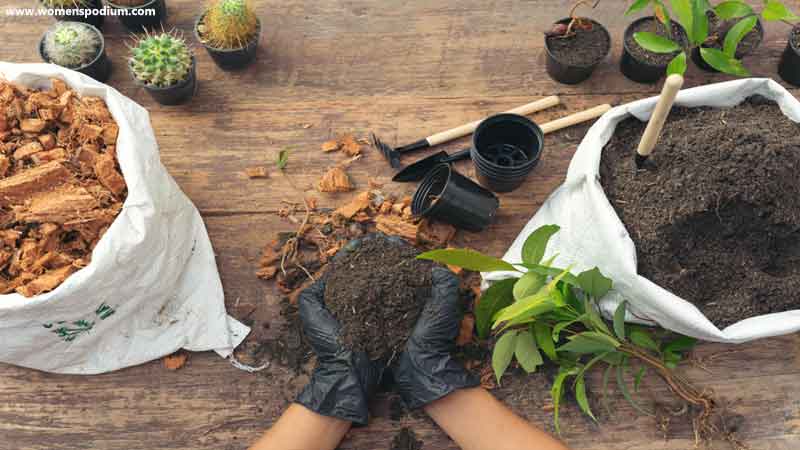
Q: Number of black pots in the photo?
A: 11